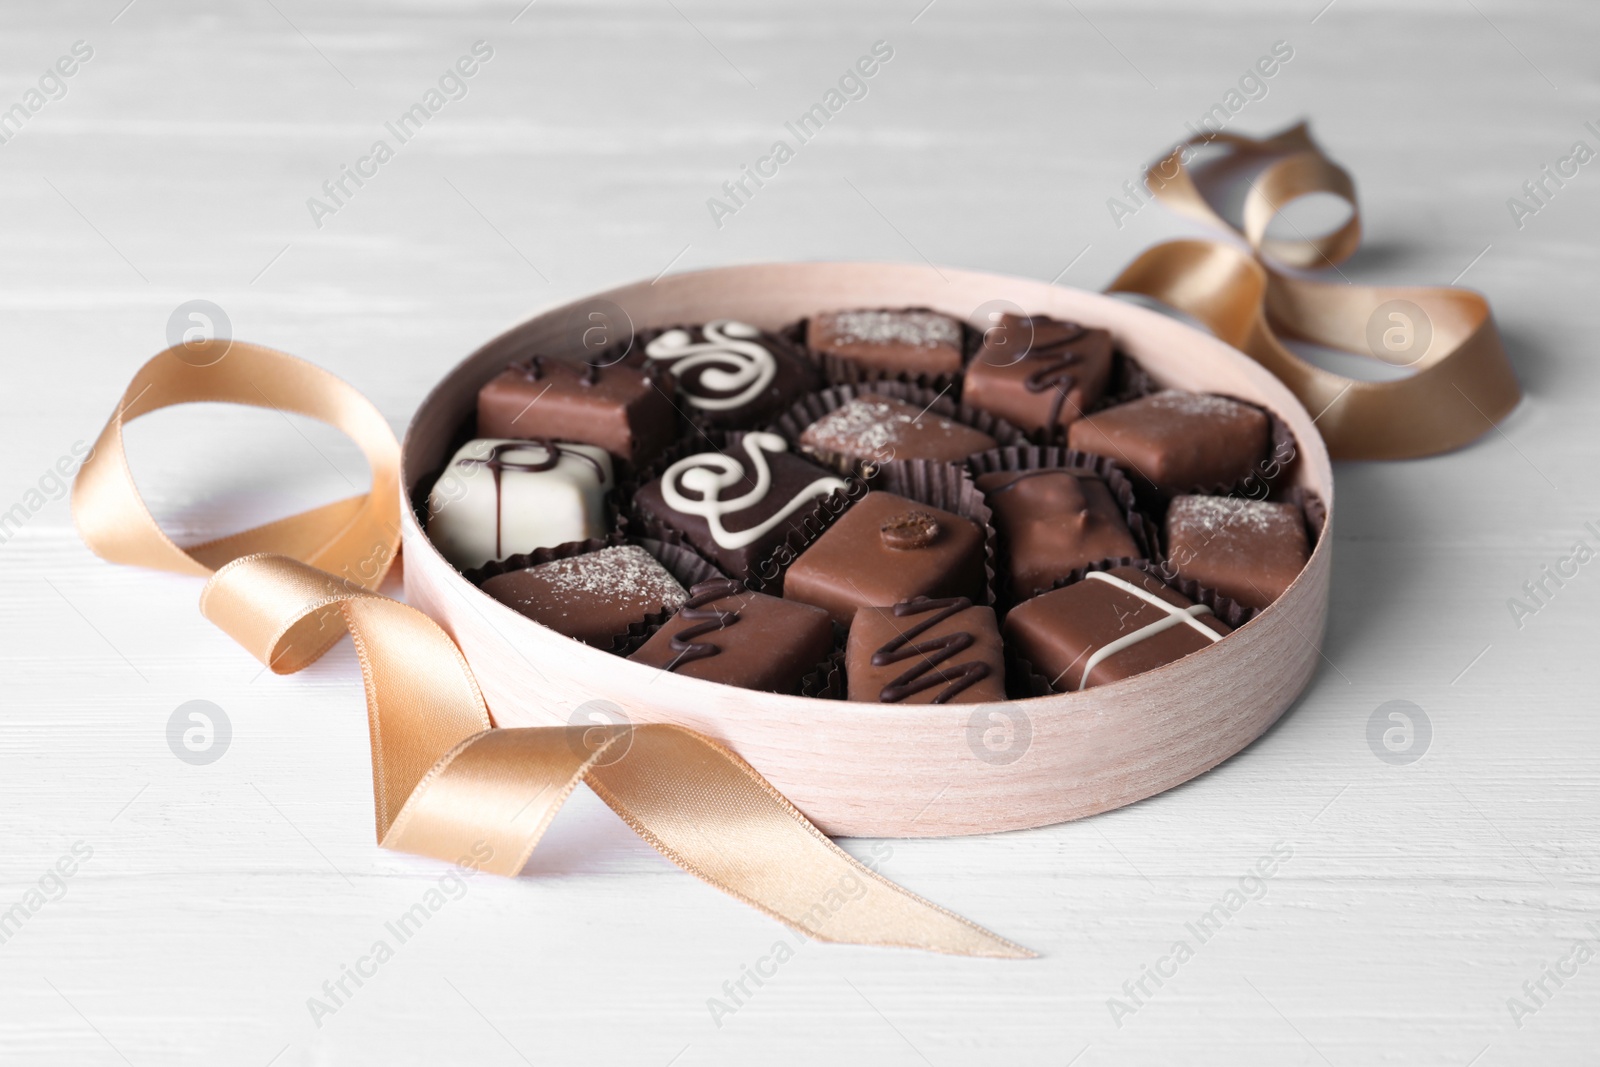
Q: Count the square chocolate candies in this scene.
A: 15